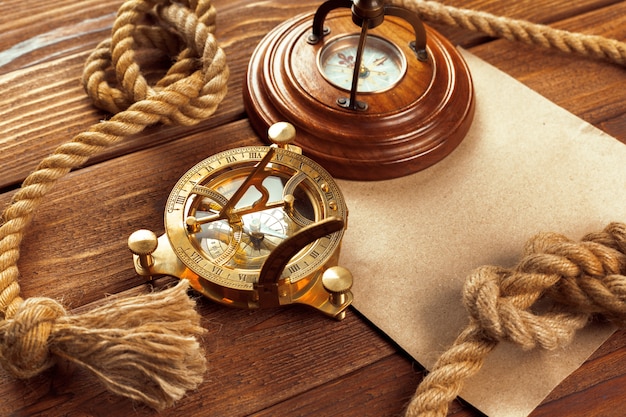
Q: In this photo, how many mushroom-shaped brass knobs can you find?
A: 3